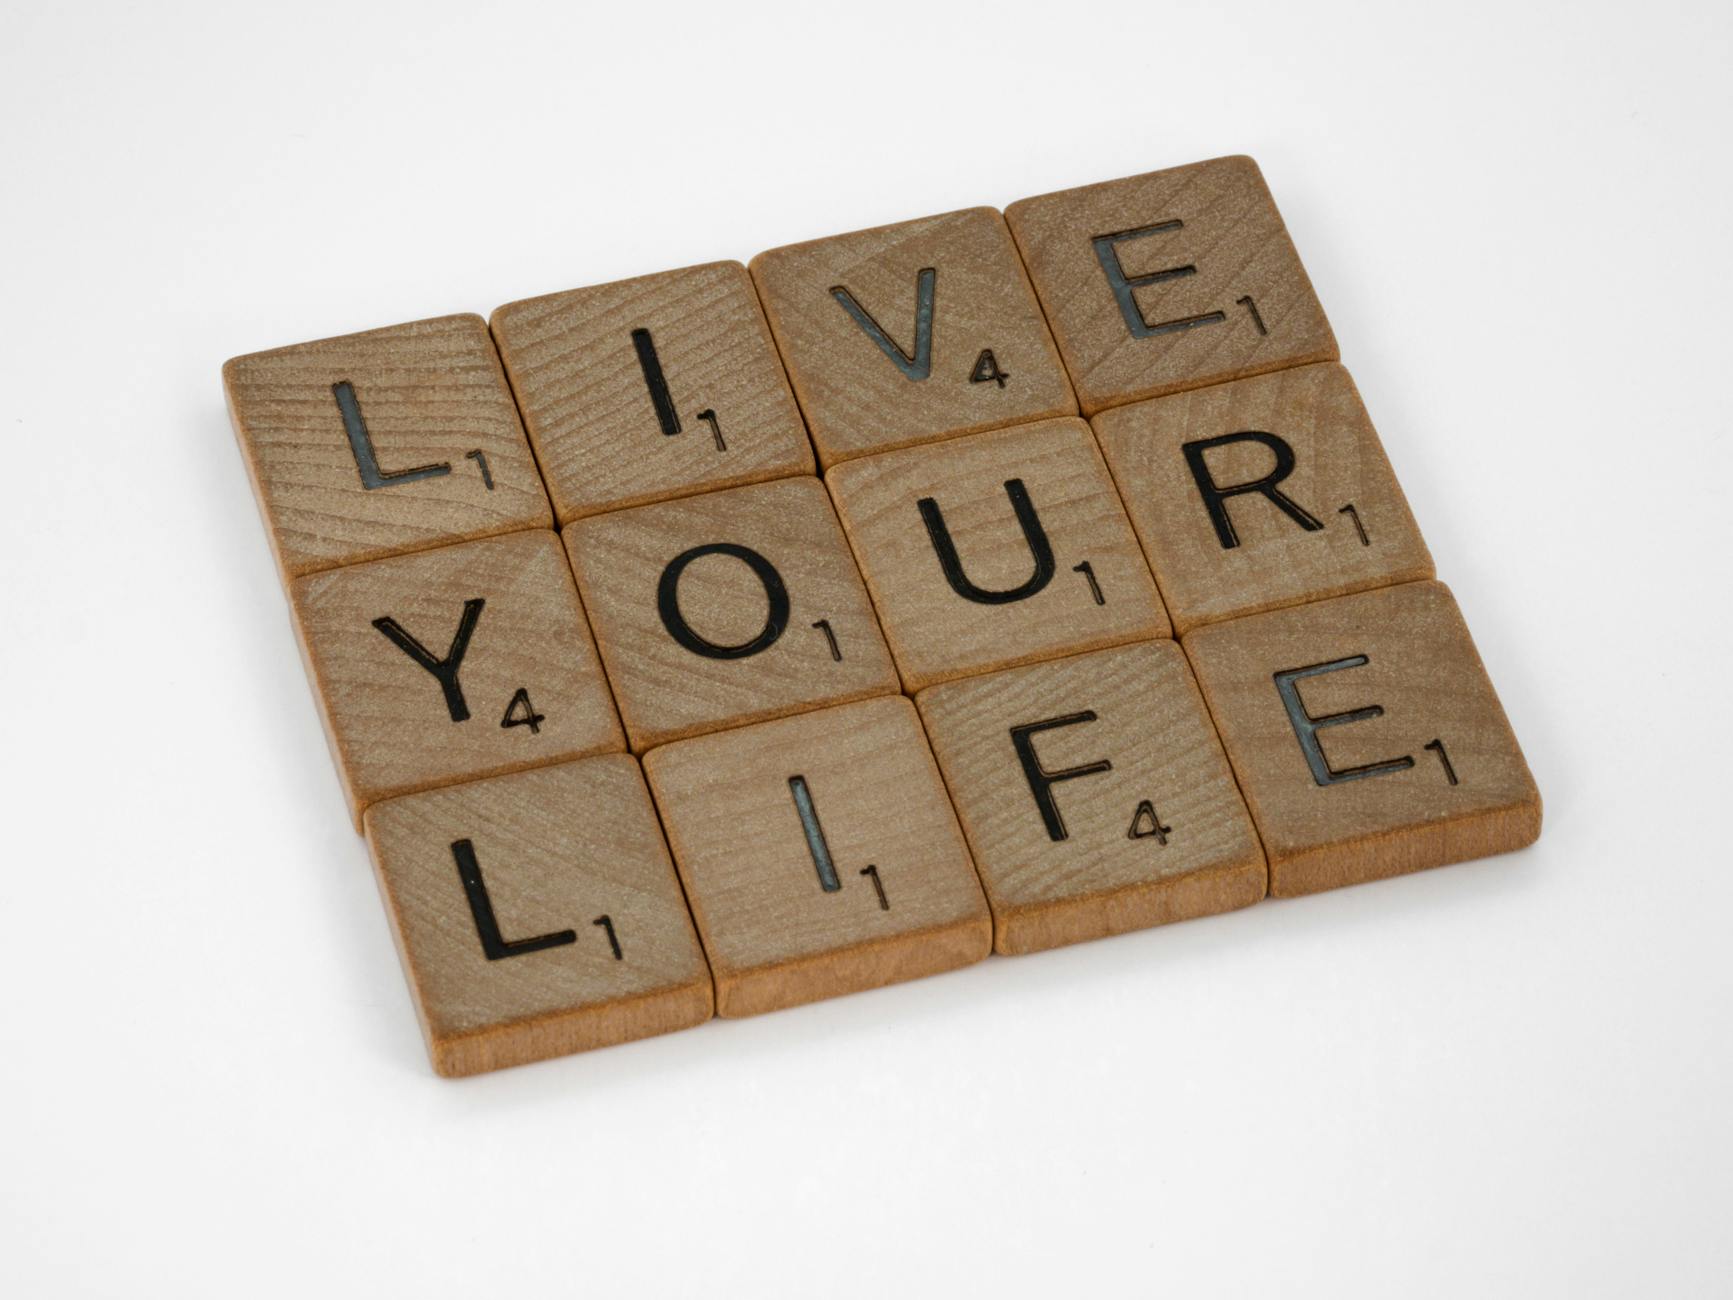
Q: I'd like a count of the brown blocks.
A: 12